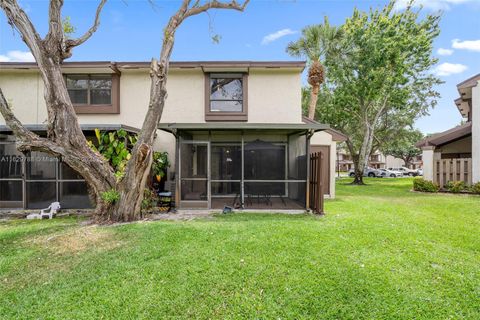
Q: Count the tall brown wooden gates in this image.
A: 1